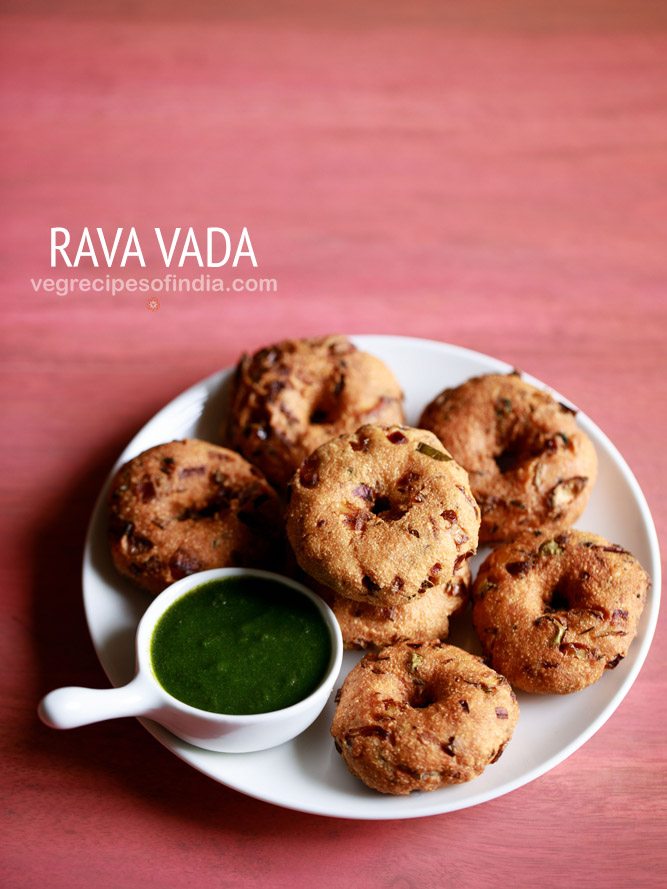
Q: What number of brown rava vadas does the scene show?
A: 7